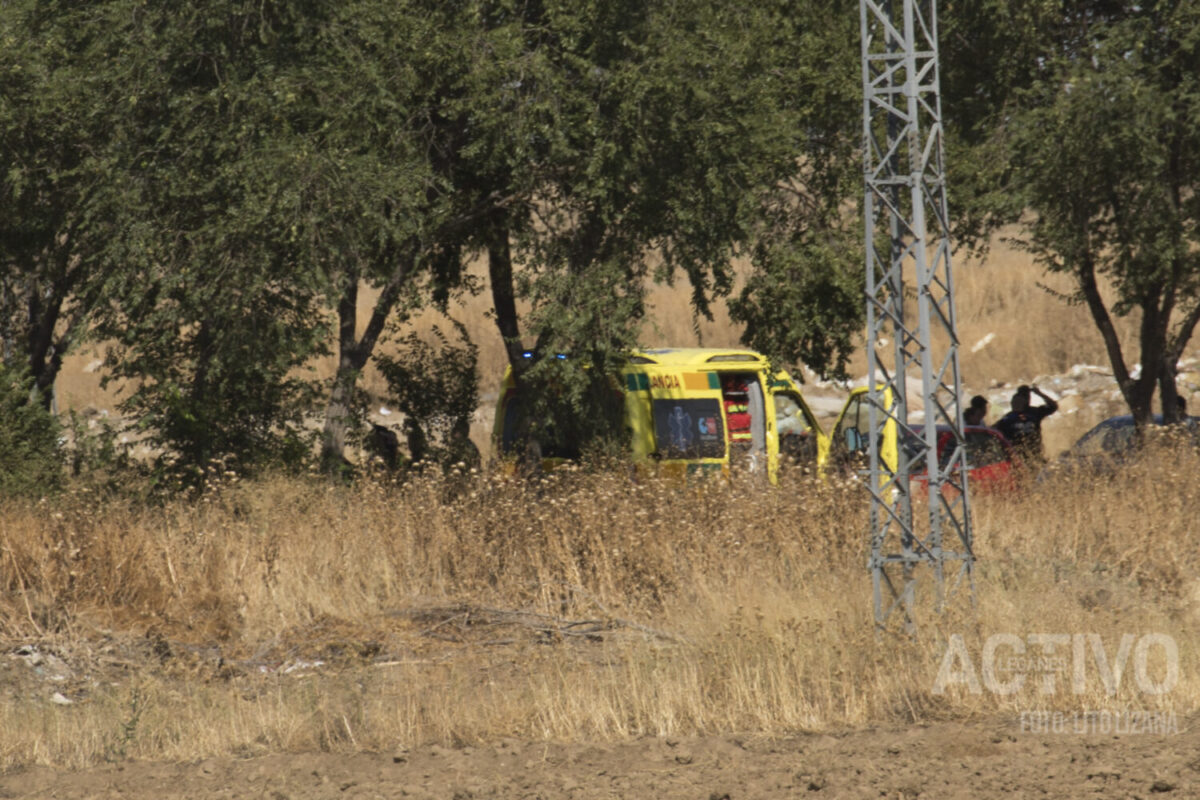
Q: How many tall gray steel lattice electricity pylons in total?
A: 1